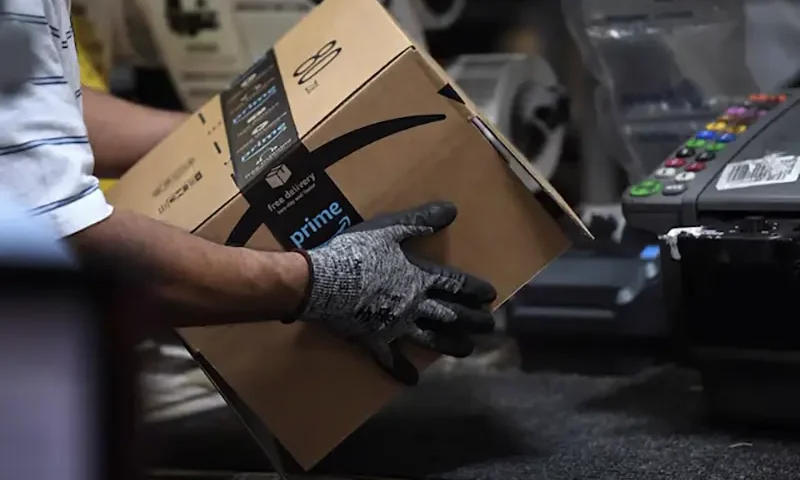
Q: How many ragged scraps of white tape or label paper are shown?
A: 1